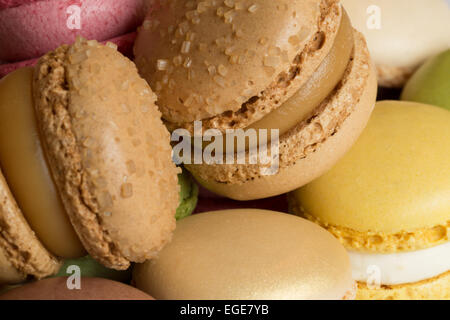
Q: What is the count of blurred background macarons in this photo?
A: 2